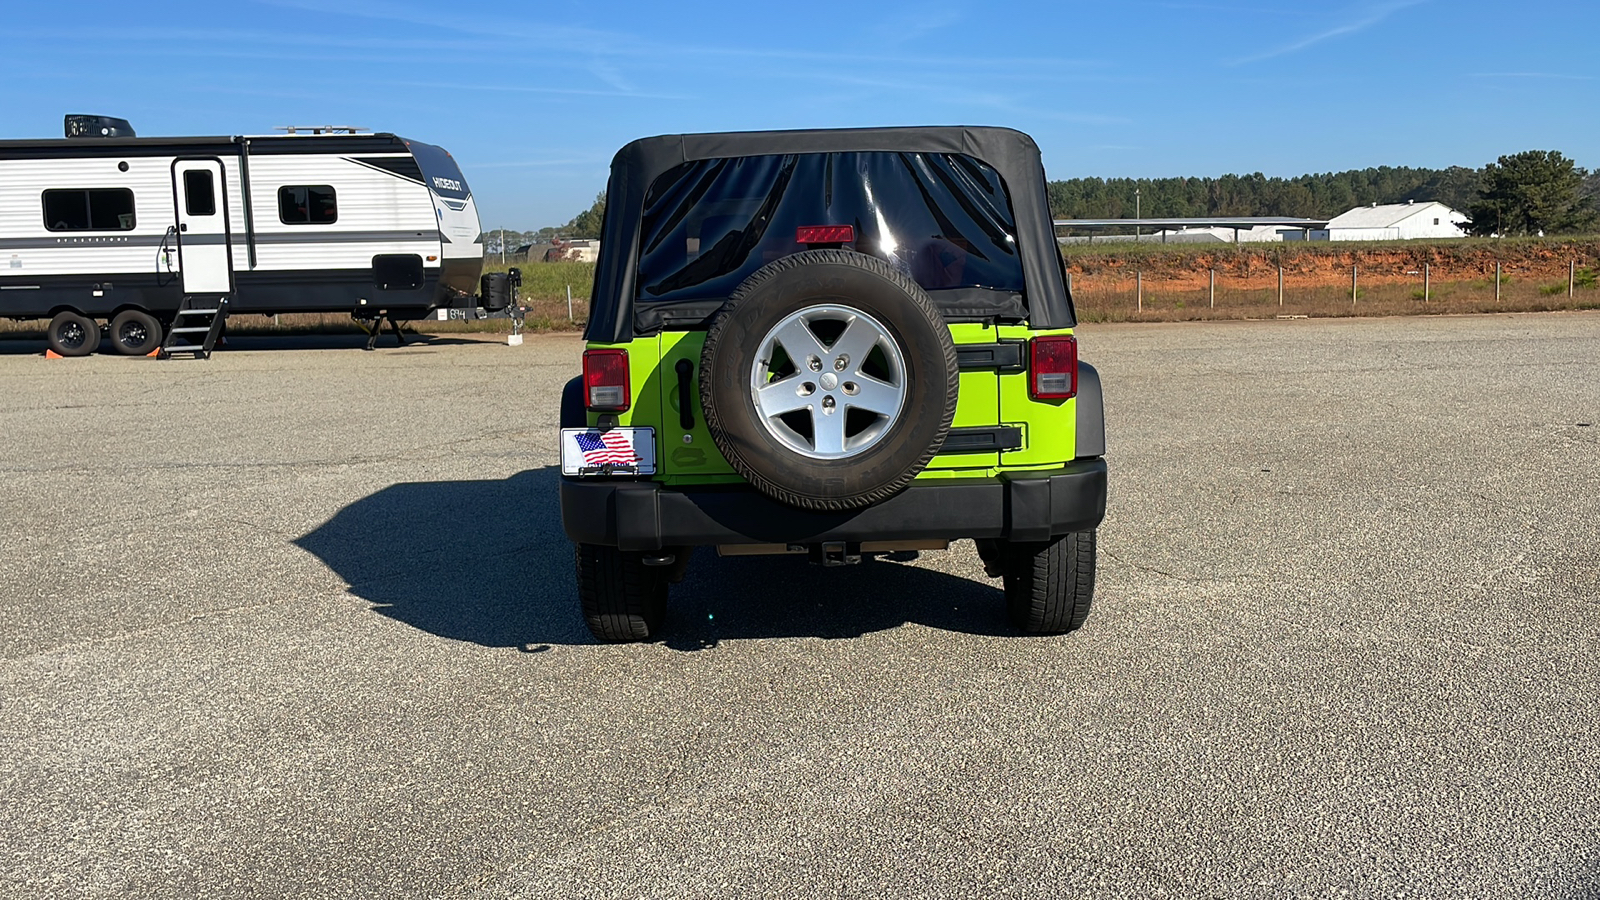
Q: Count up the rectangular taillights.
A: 2